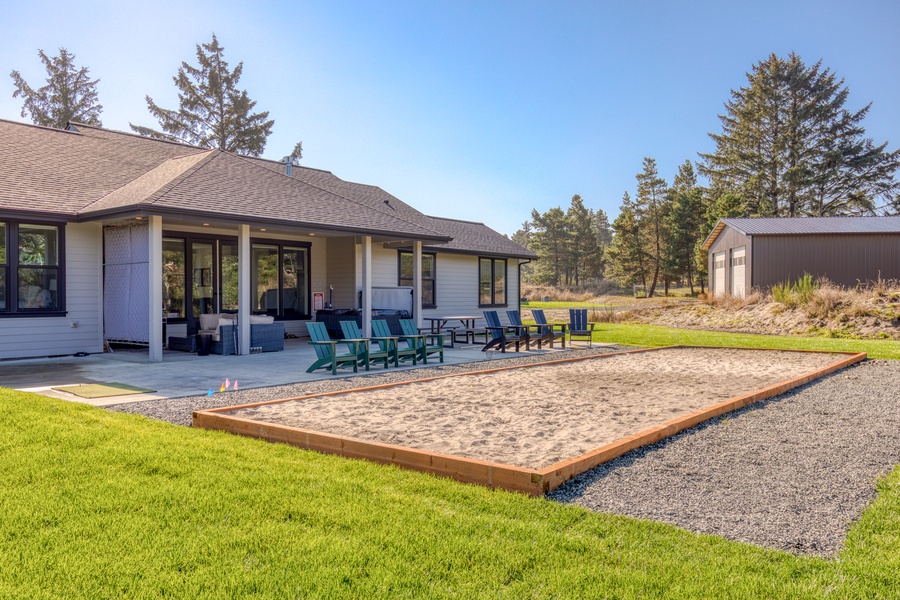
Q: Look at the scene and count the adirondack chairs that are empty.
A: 8